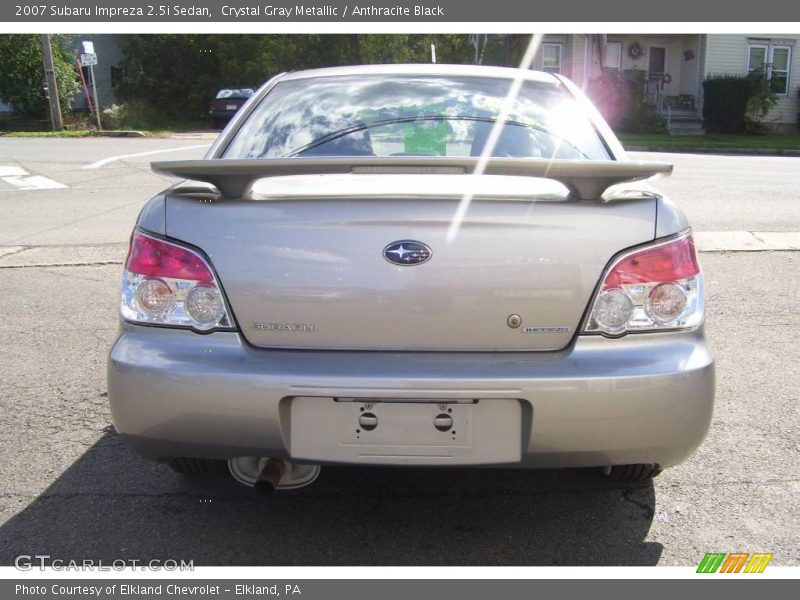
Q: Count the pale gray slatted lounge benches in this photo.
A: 0